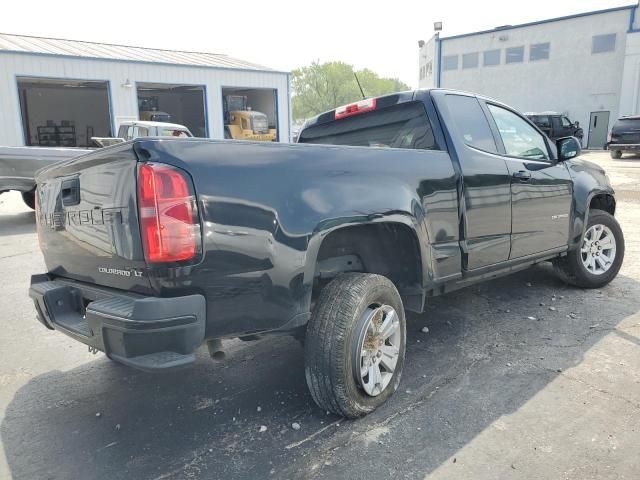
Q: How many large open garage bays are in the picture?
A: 3